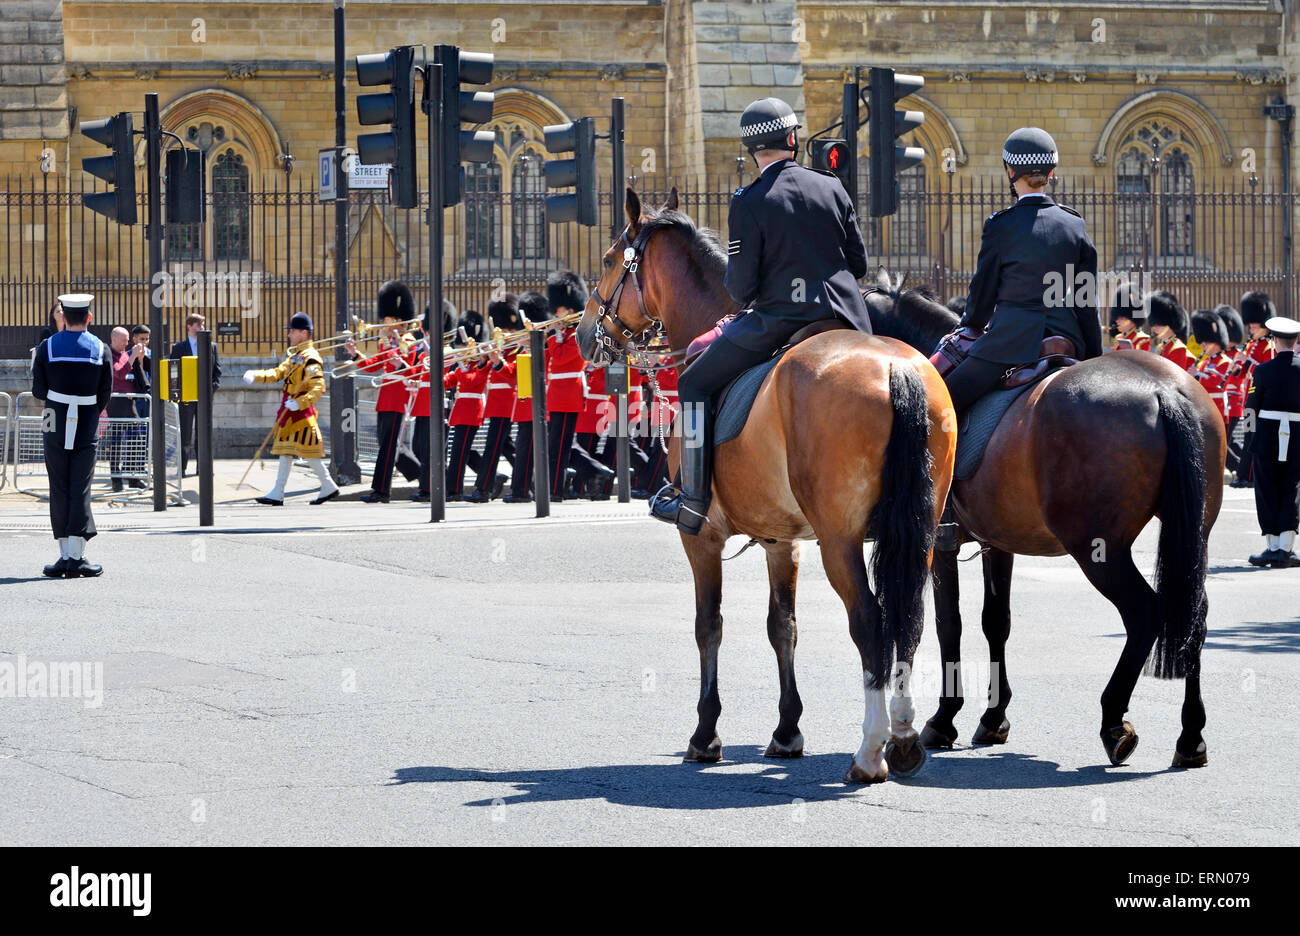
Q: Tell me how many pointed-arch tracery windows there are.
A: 4